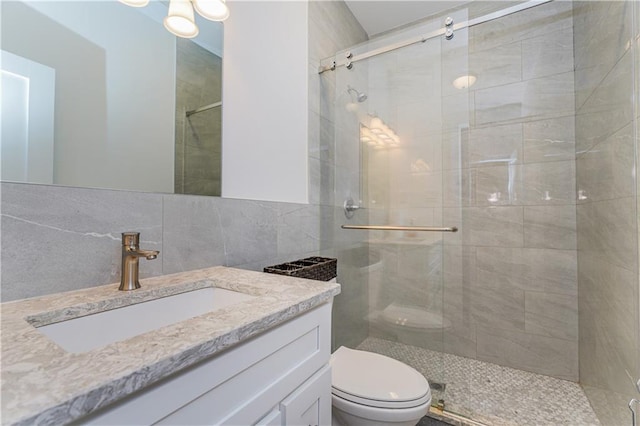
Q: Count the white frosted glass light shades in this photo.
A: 3